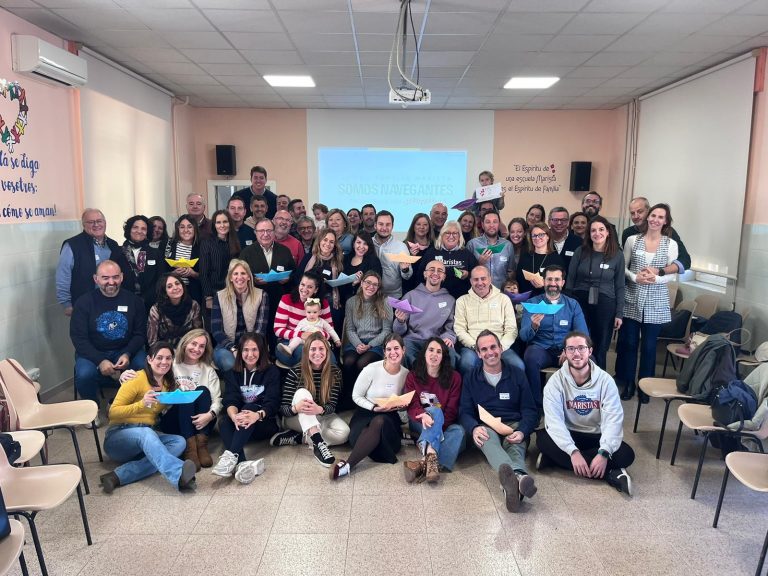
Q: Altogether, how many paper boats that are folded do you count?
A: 15